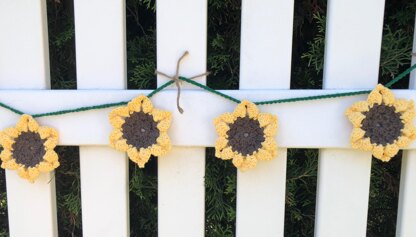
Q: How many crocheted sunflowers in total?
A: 4